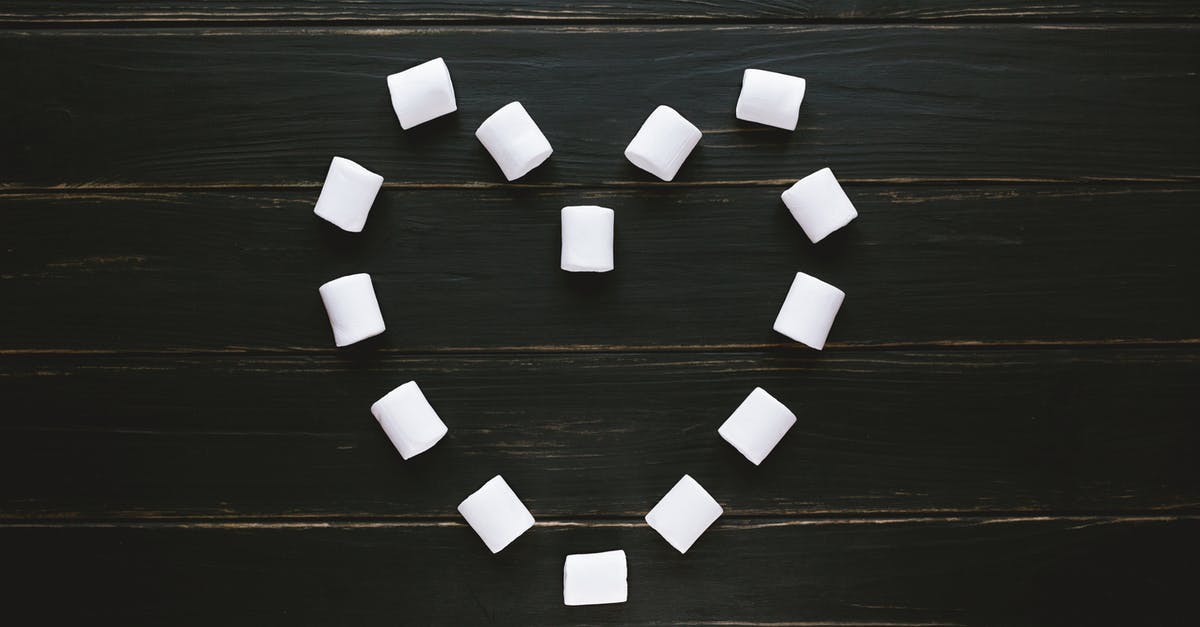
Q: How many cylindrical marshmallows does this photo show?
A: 14